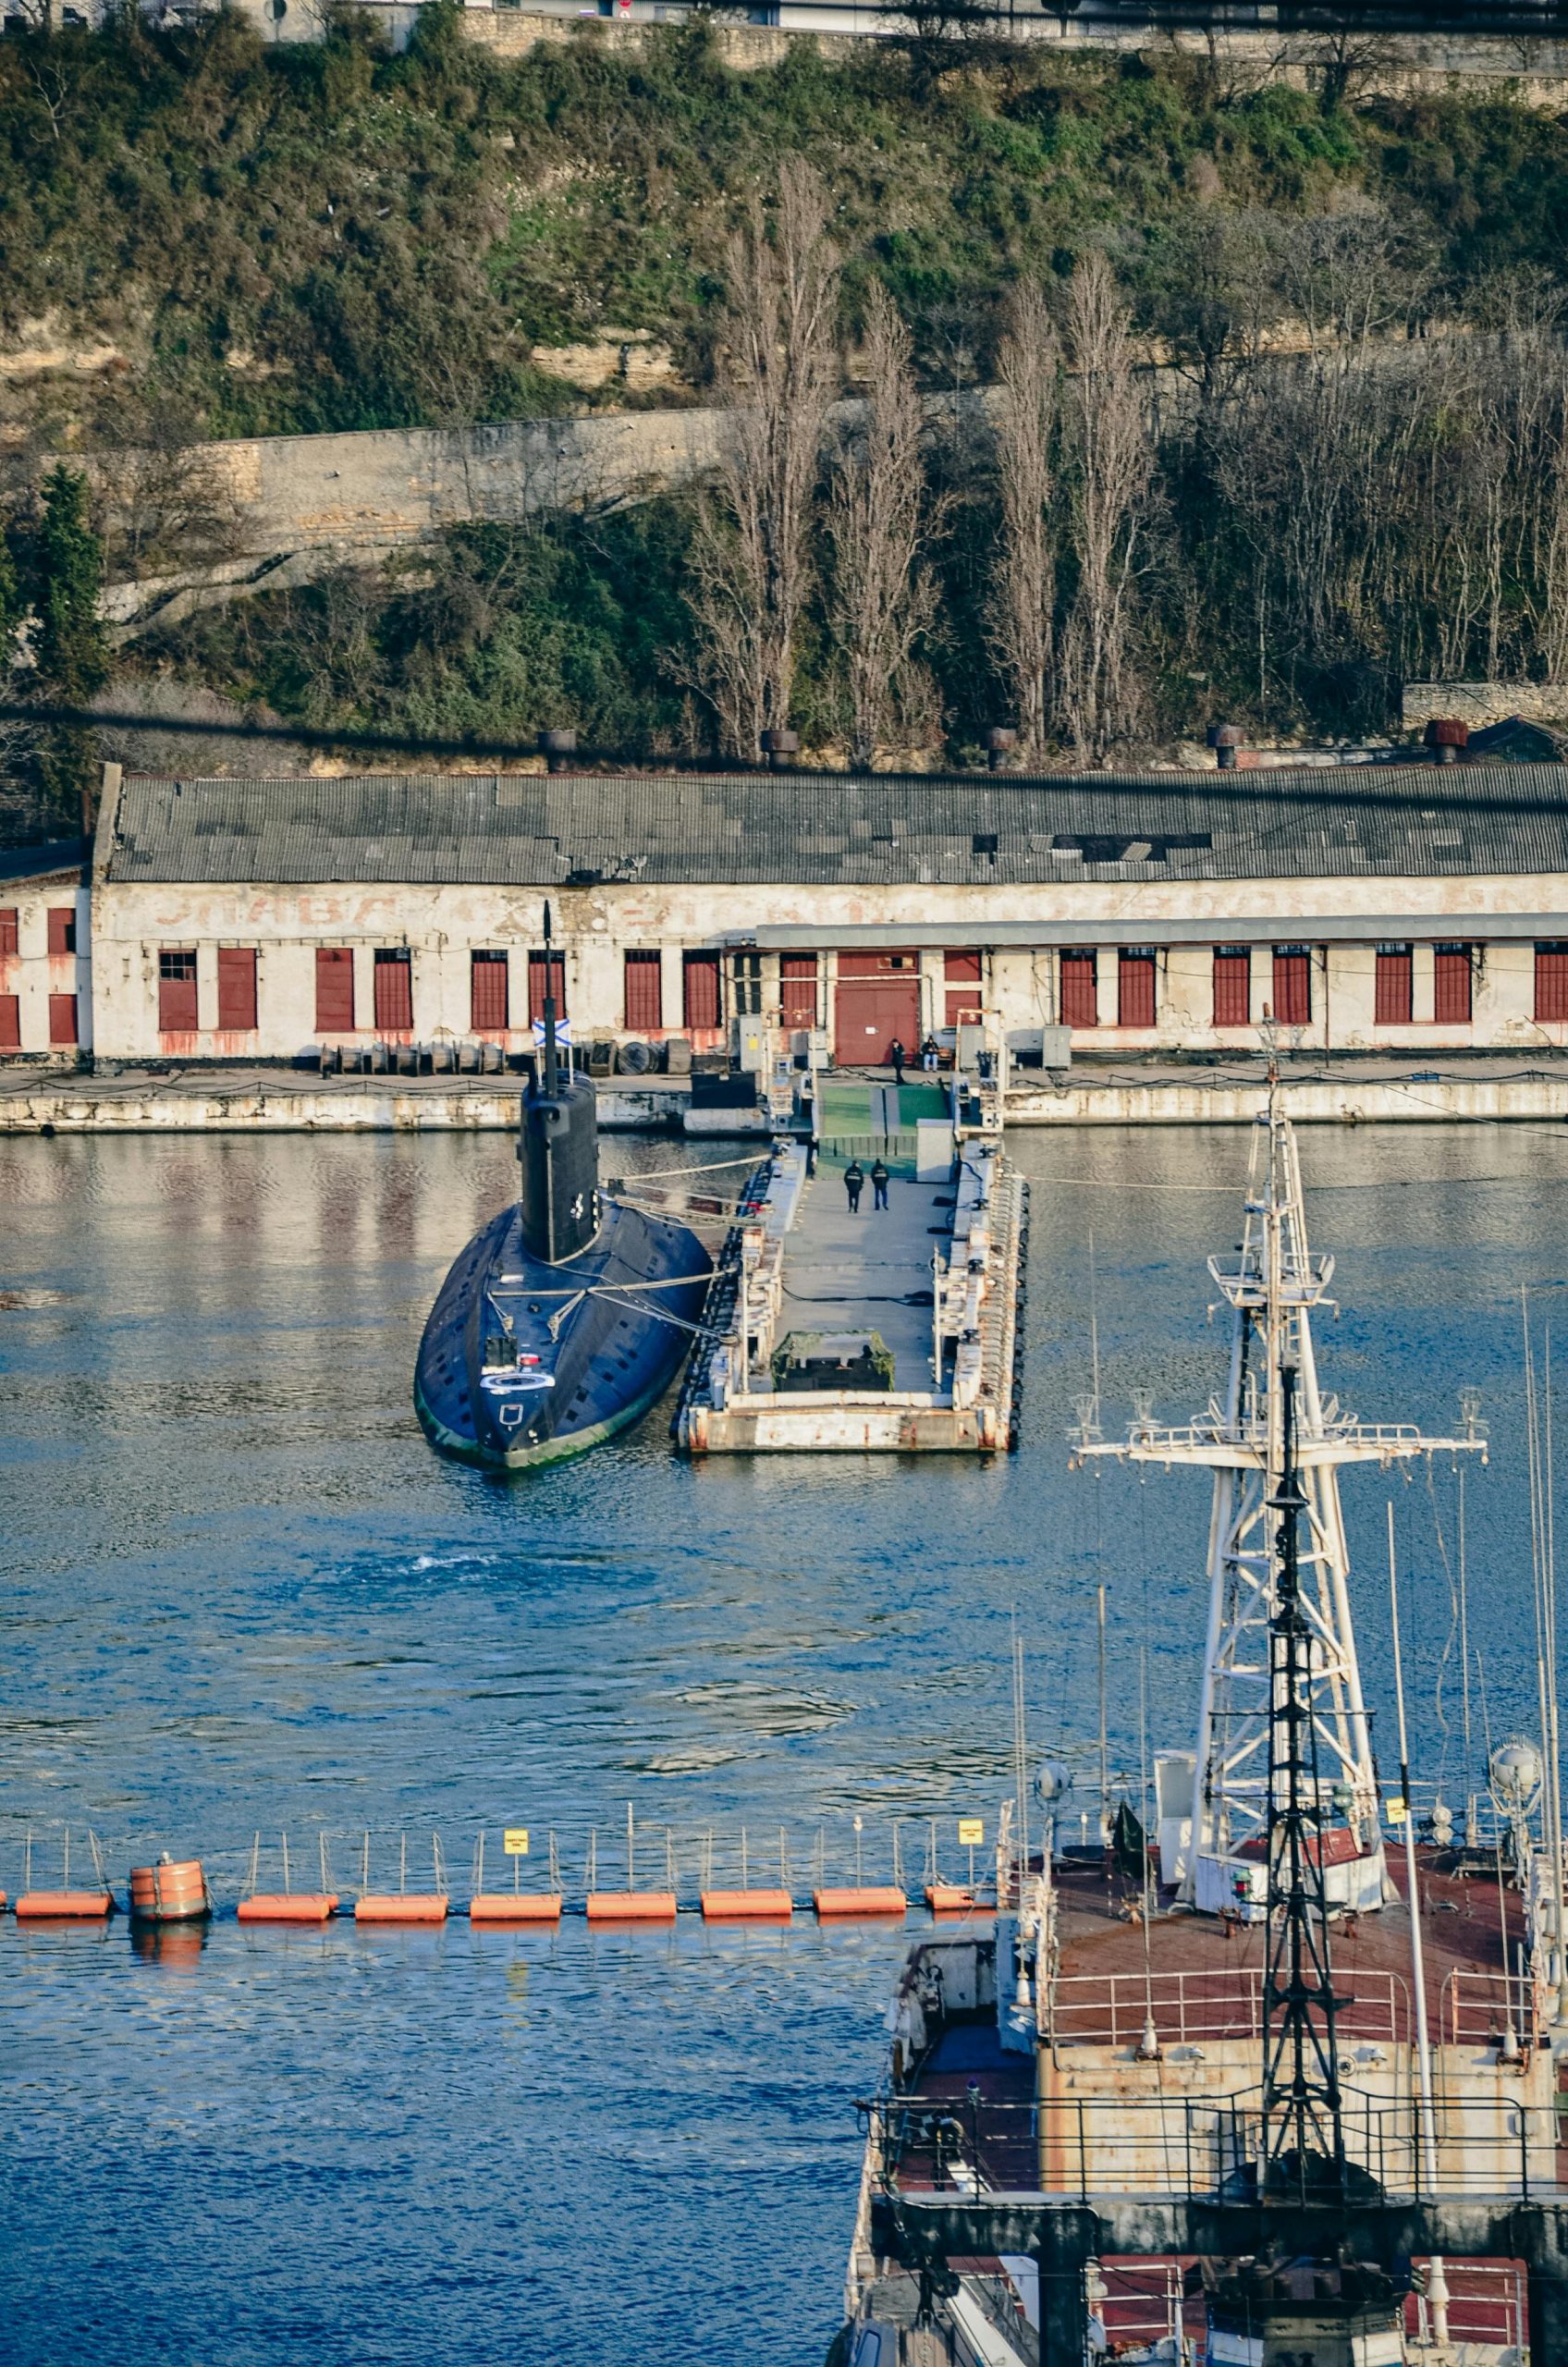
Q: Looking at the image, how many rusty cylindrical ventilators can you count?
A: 5